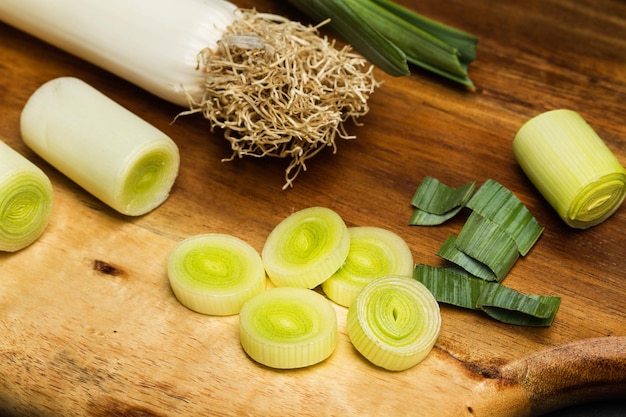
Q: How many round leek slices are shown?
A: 5